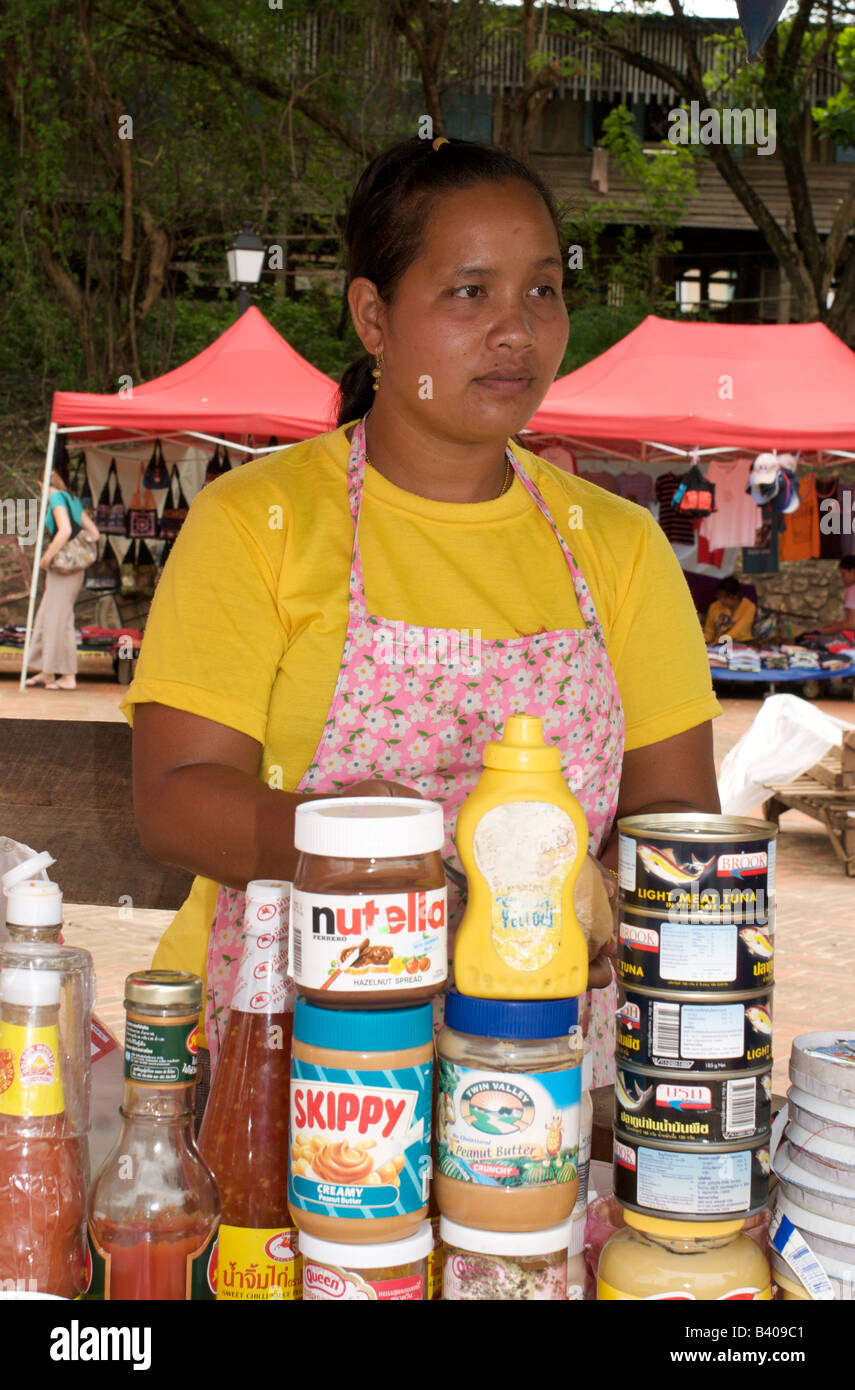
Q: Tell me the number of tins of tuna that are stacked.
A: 5